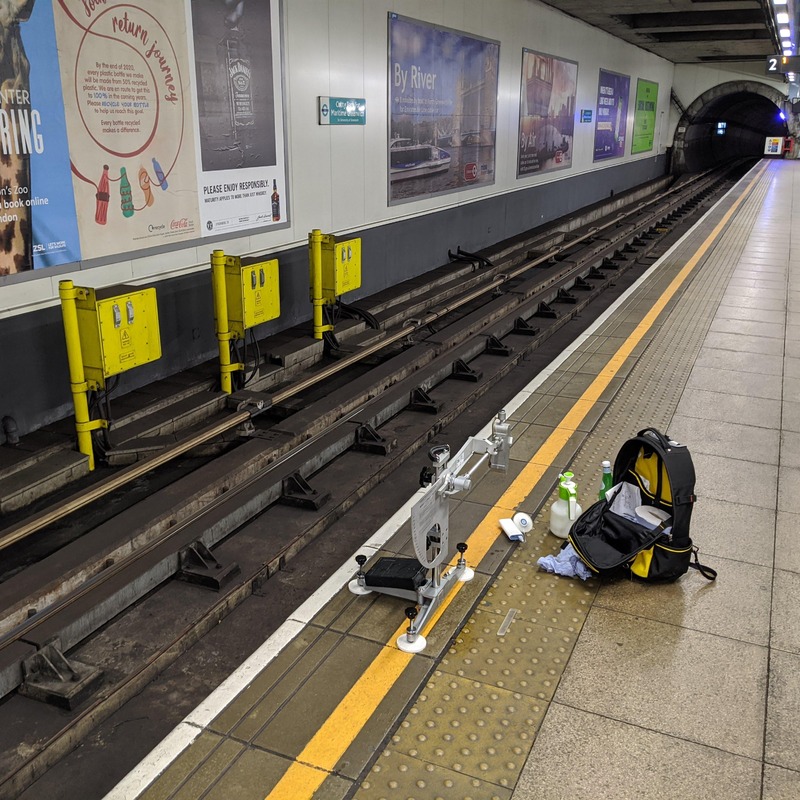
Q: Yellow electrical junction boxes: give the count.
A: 3